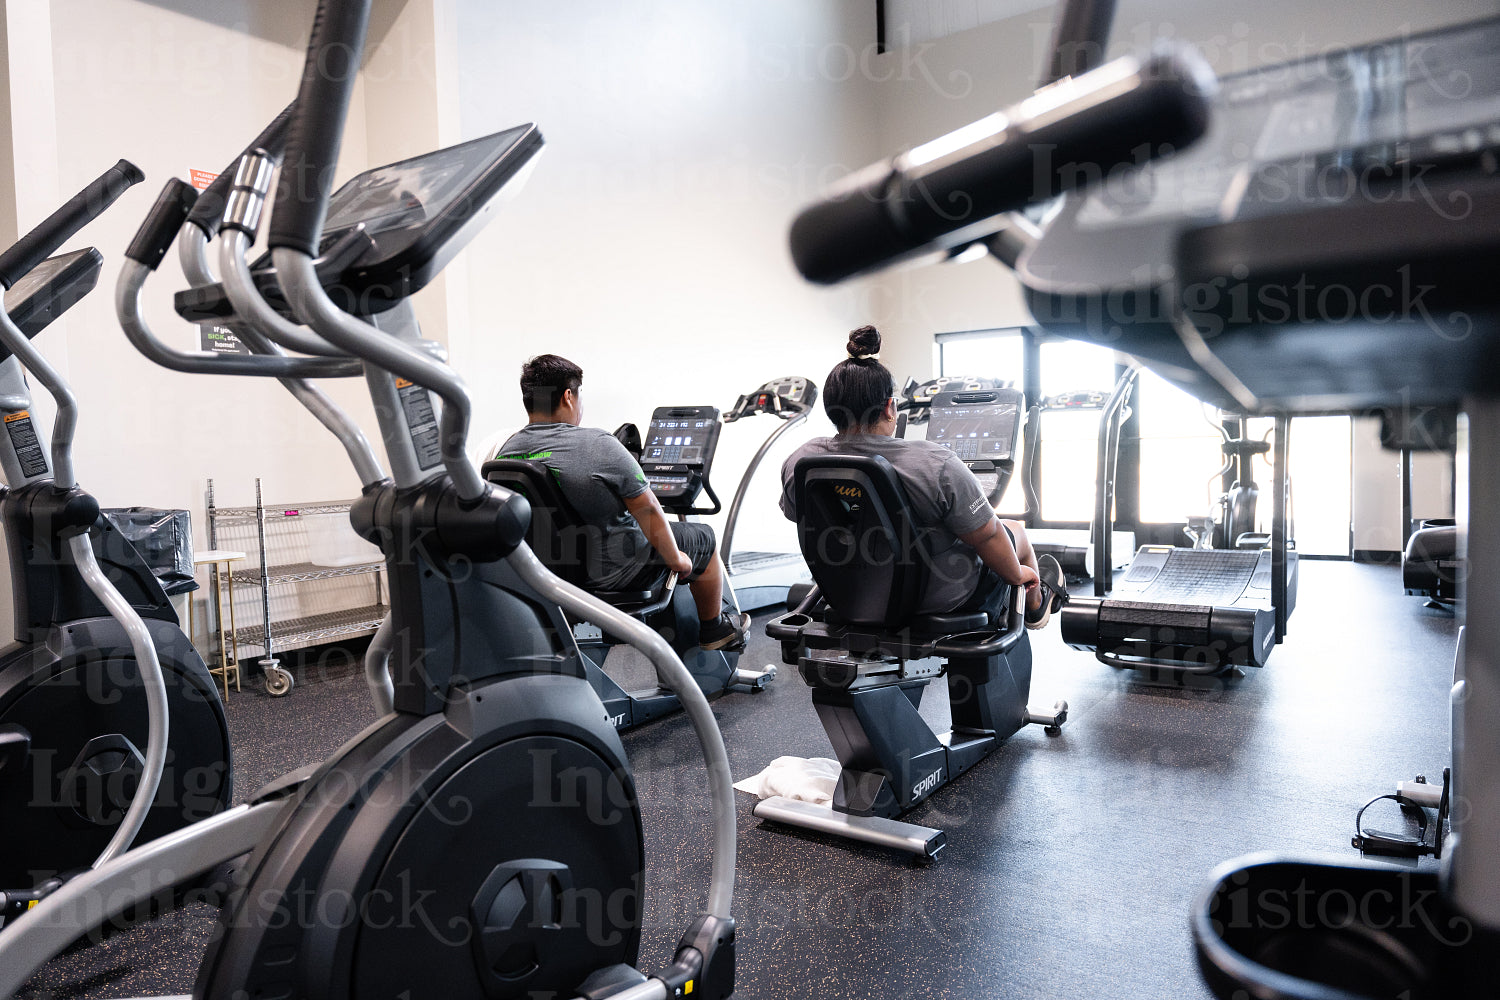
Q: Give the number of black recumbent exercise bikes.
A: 2